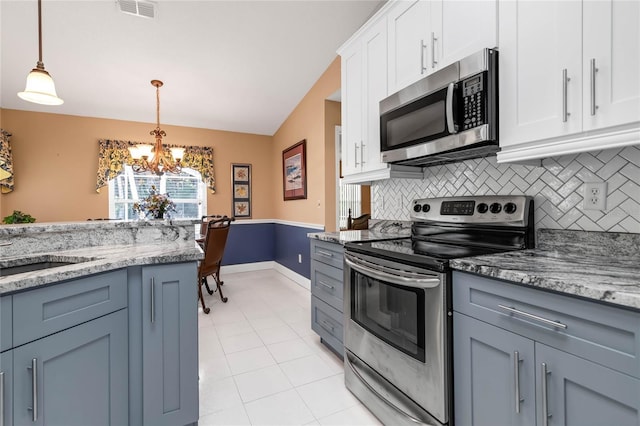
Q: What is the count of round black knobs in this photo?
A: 5